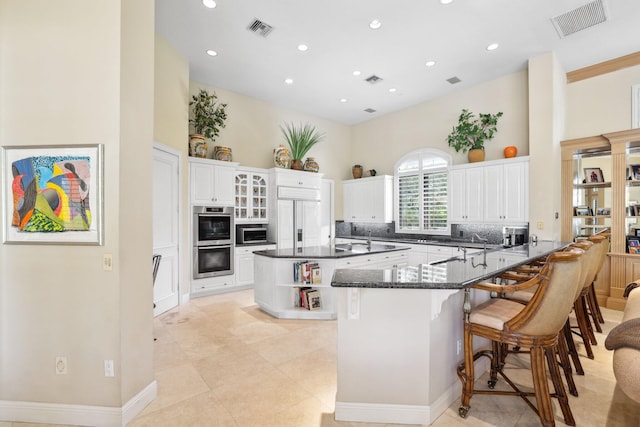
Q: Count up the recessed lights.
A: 11